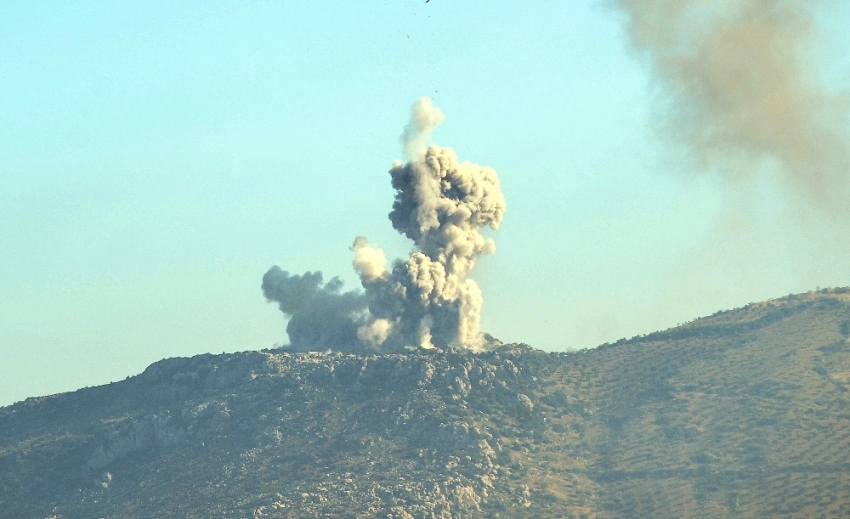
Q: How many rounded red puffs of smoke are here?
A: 0